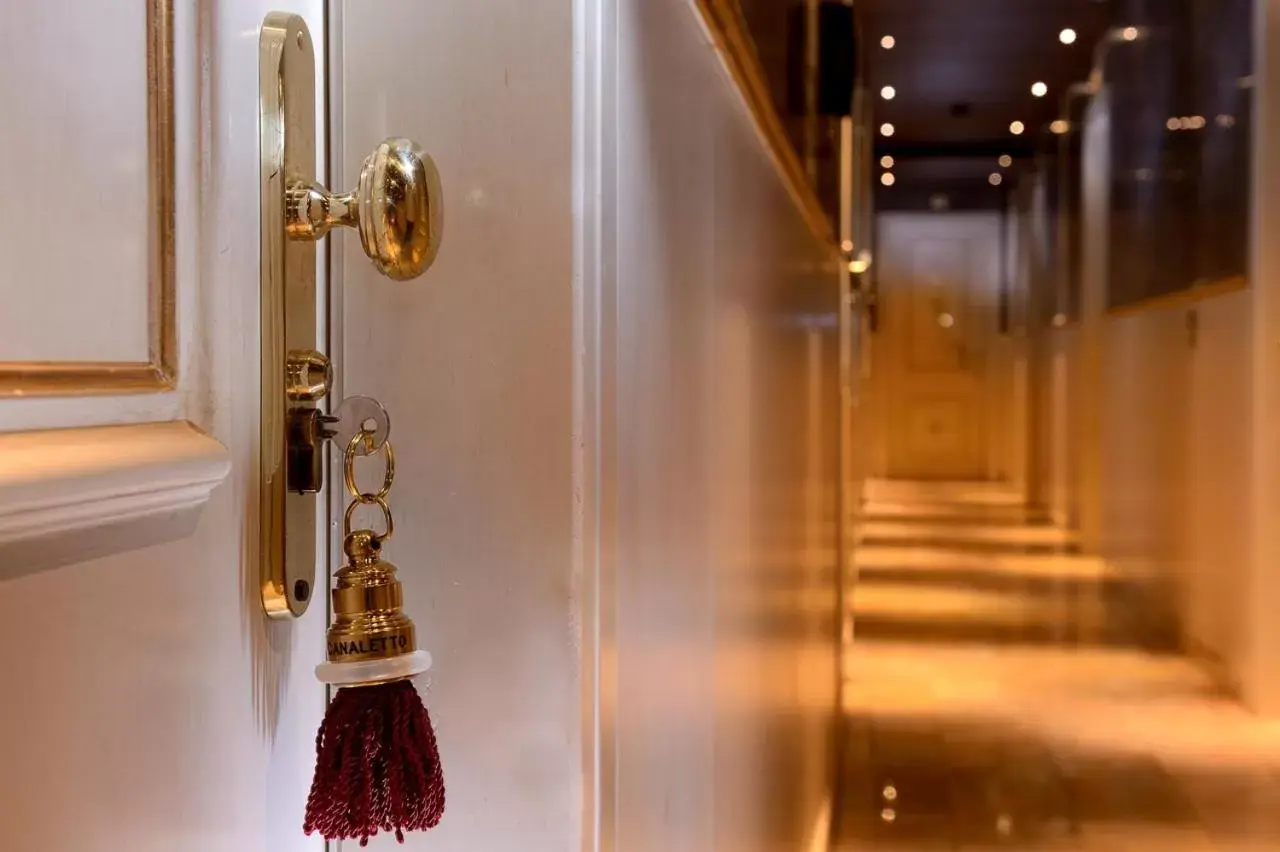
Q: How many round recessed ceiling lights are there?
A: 10